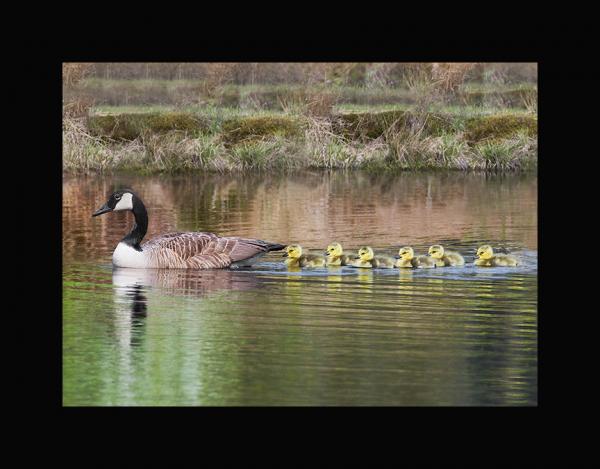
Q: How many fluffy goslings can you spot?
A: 6